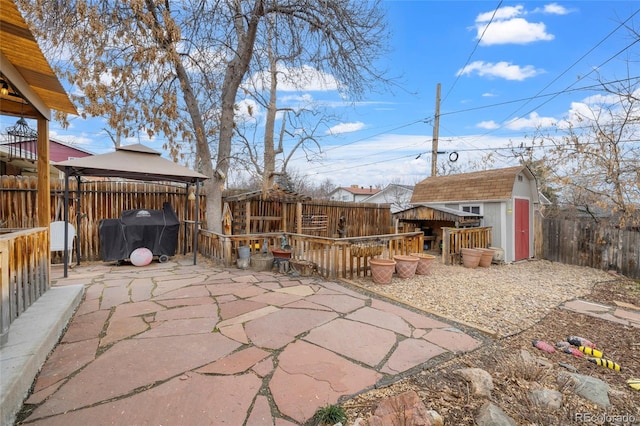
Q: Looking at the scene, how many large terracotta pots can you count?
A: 5